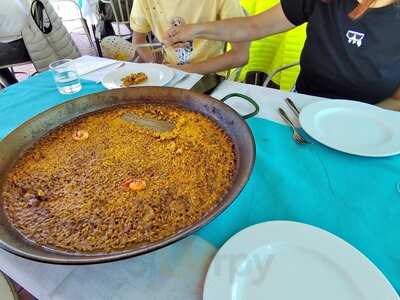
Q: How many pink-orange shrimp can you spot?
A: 2